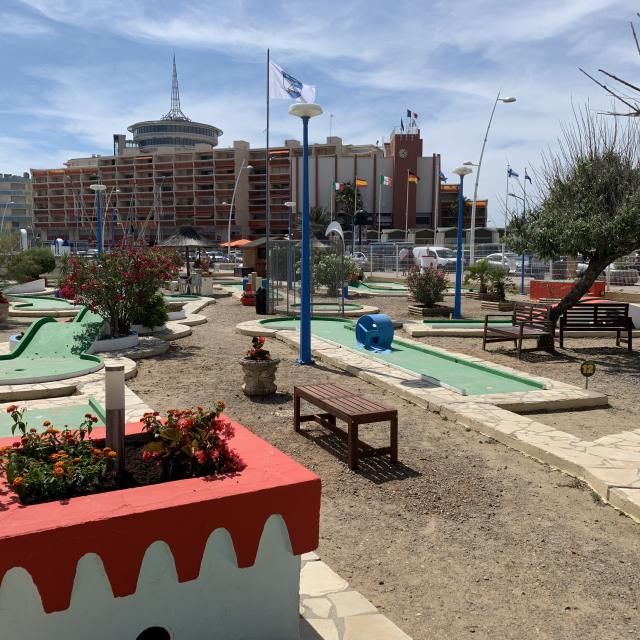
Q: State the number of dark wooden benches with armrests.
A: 2